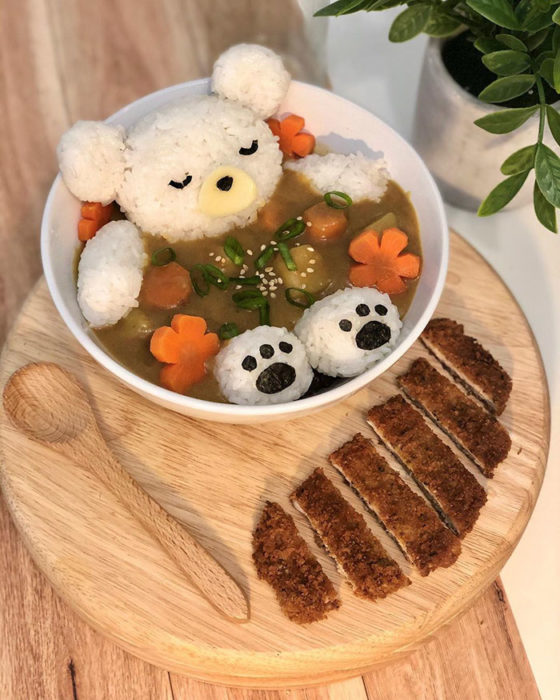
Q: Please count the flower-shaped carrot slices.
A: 4